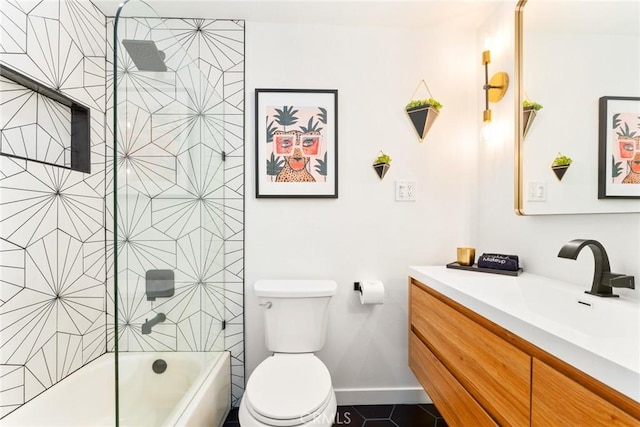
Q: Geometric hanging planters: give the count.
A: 2